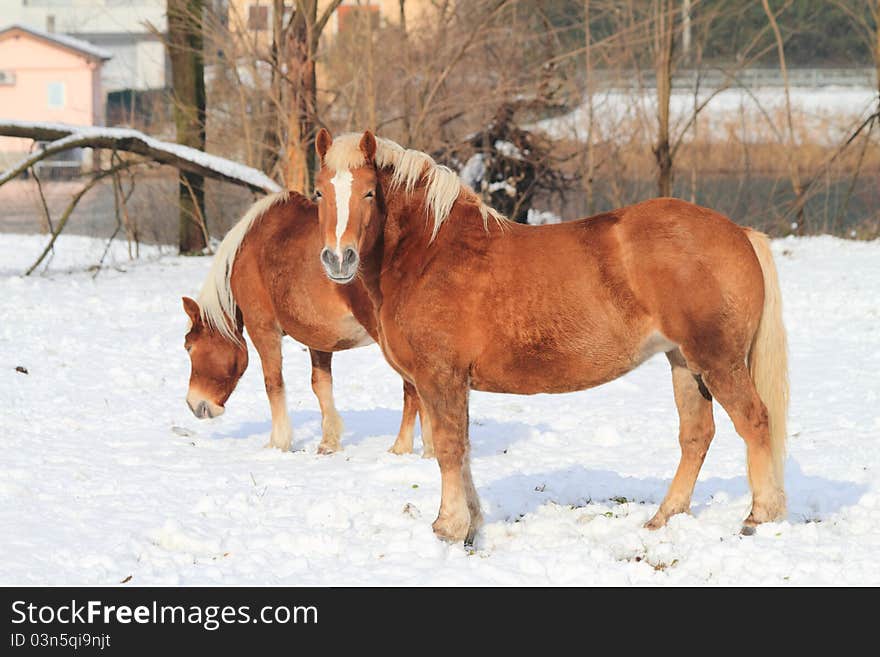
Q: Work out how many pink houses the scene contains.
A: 1